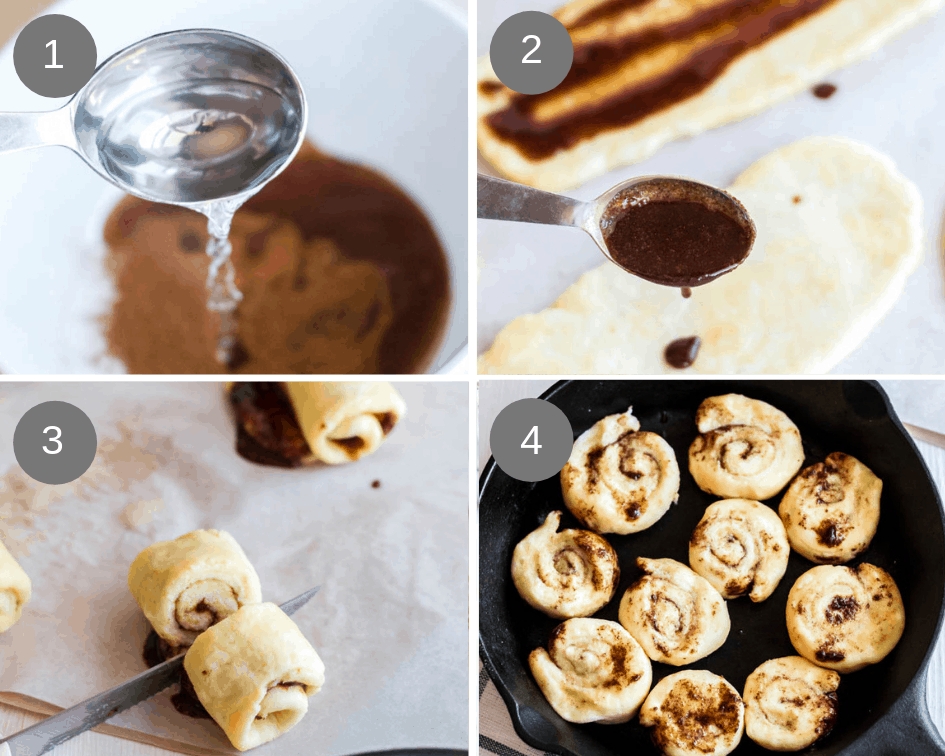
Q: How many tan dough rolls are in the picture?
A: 14